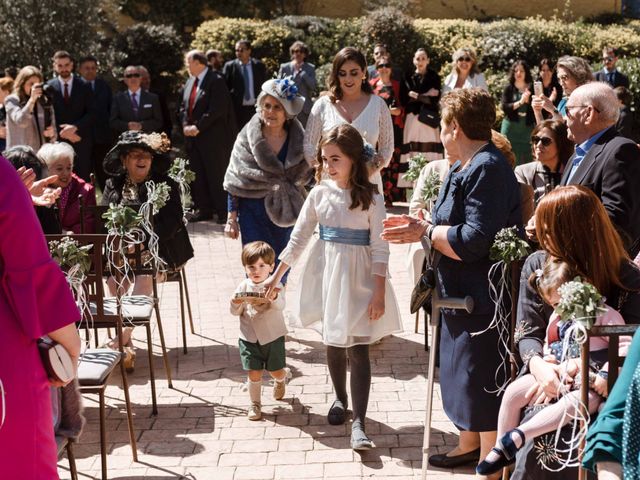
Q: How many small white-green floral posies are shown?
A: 8